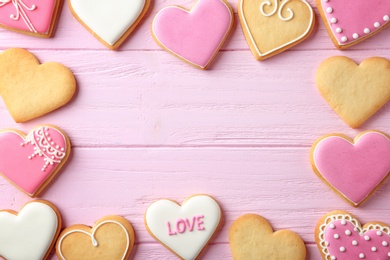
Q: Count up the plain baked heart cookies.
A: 3